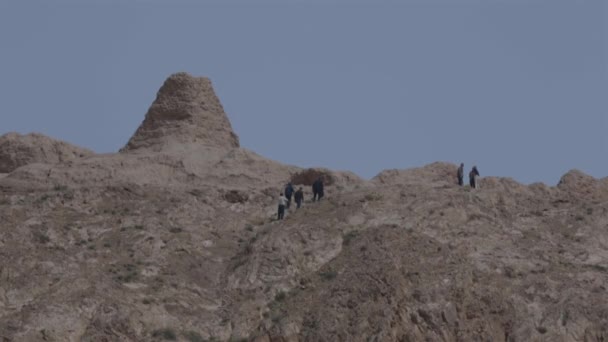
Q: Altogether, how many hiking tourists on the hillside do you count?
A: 6